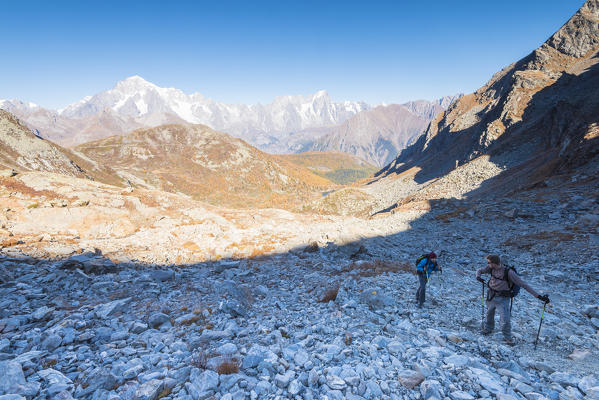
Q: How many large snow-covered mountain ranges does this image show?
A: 1